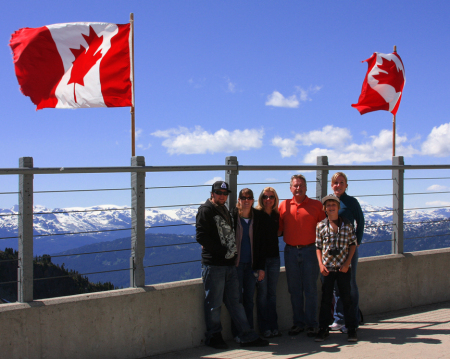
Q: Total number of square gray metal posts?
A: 5